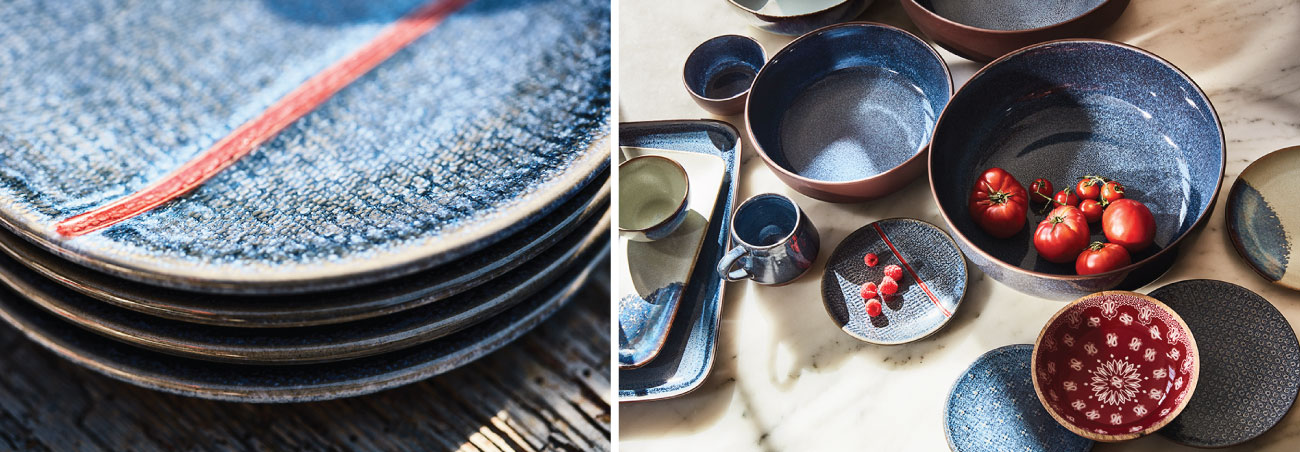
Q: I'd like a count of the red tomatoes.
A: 9